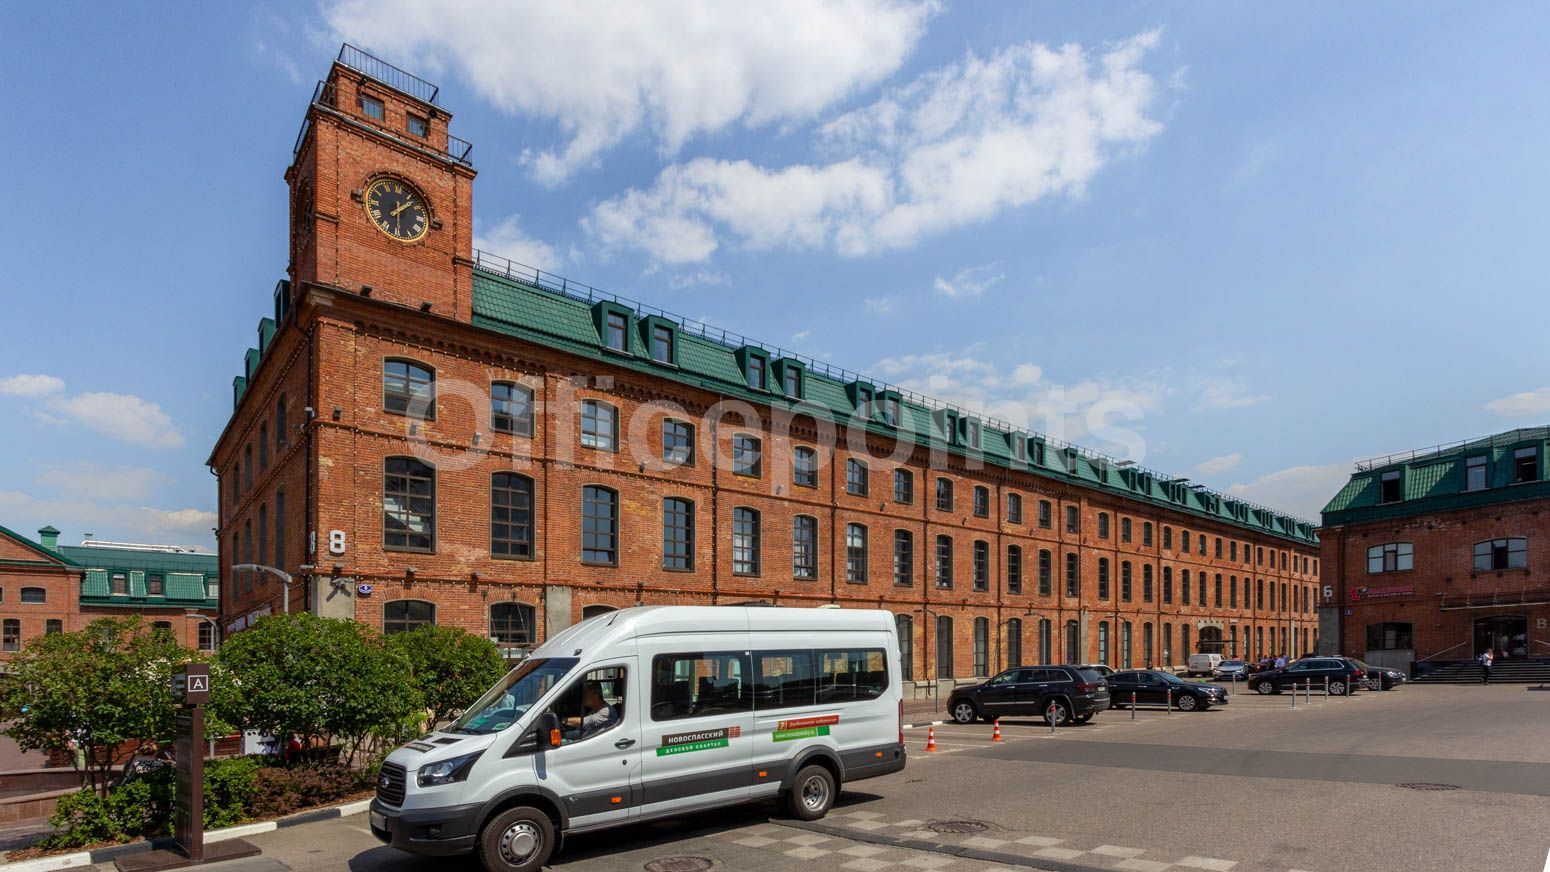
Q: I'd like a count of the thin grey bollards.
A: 9